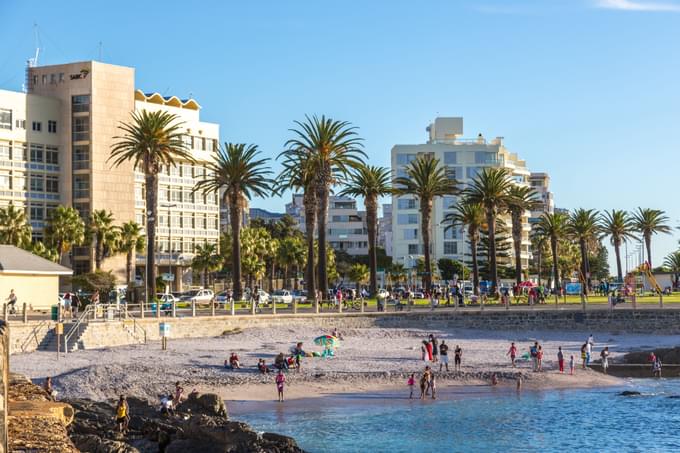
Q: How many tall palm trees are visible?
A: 13